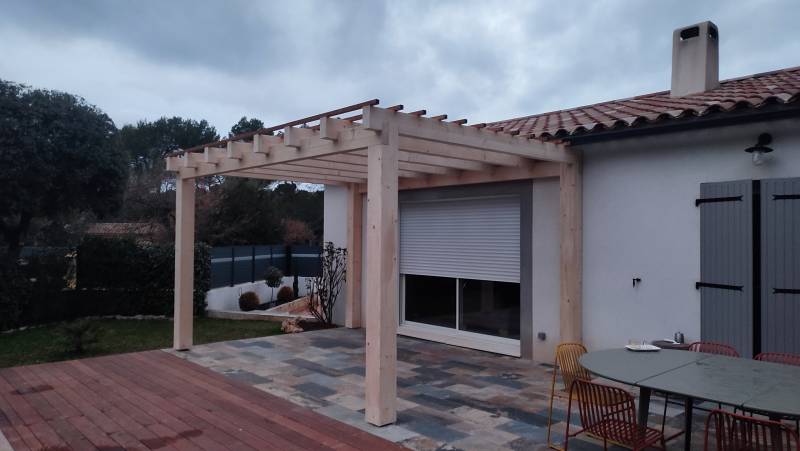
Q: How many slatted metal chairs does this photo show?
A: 5